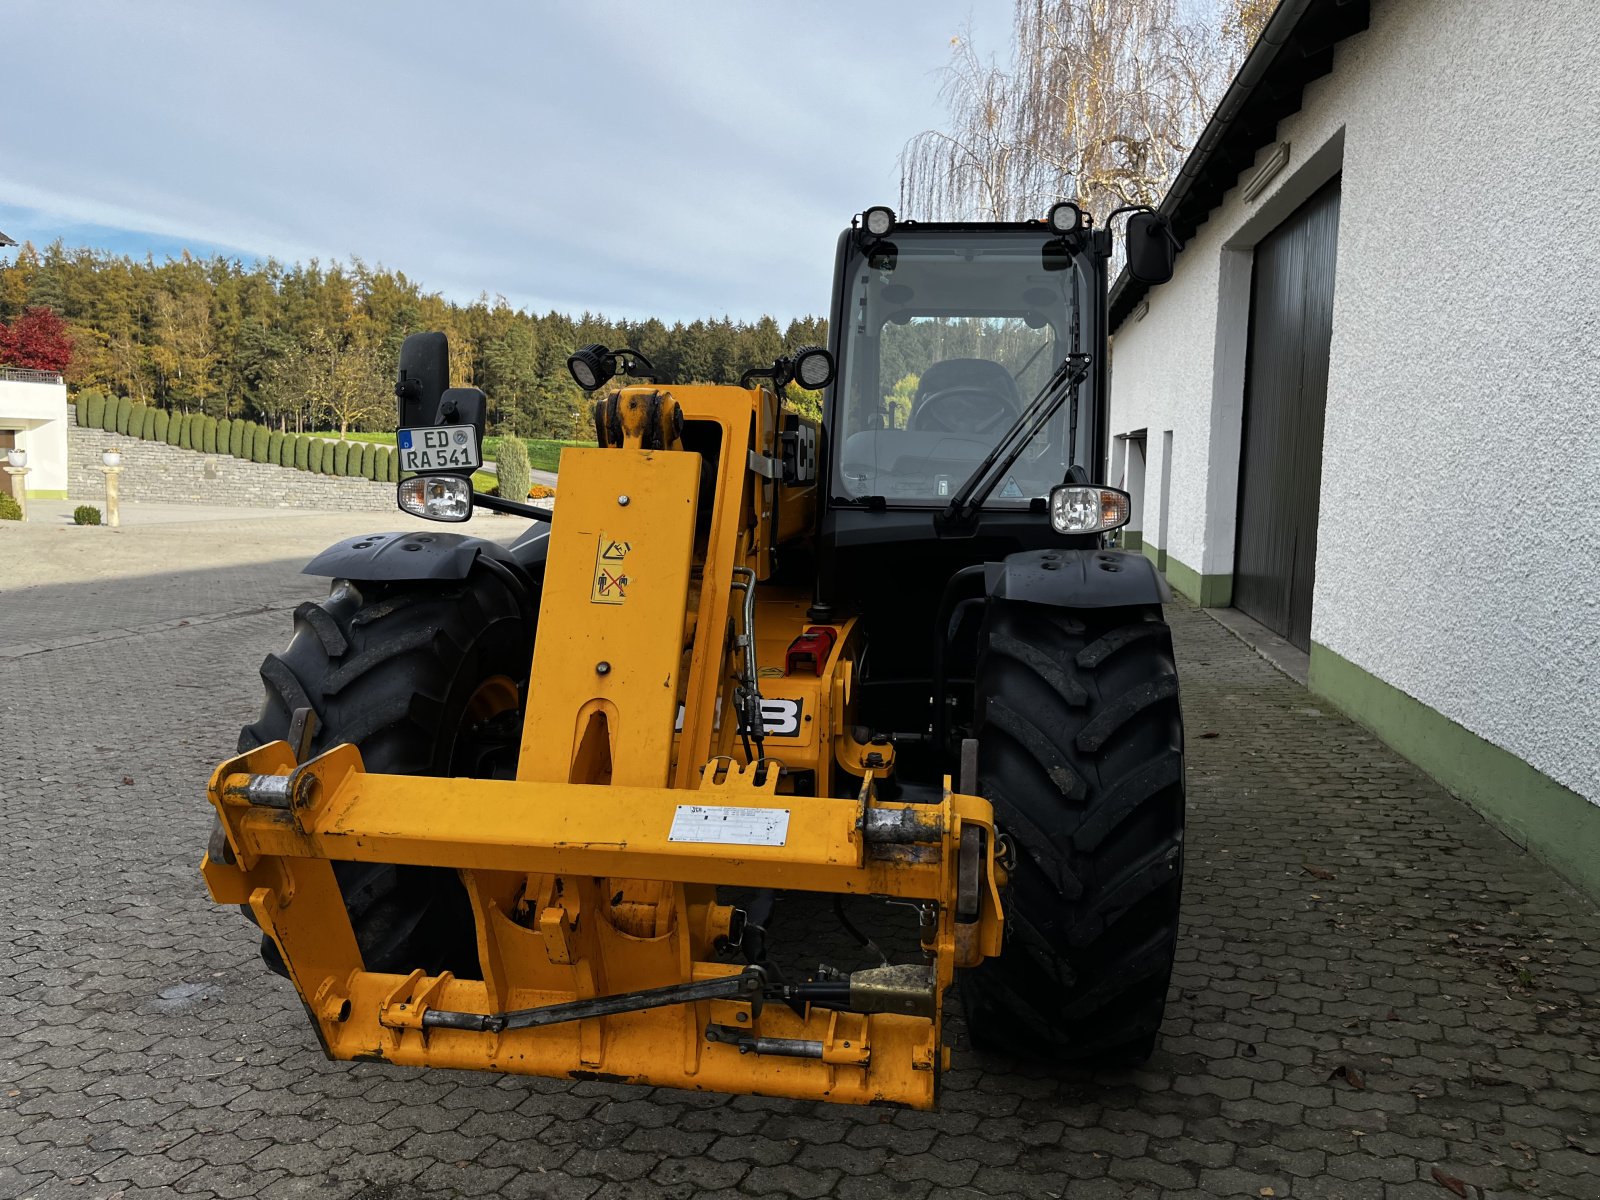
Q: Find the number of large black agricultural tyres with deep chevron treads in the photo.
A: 2